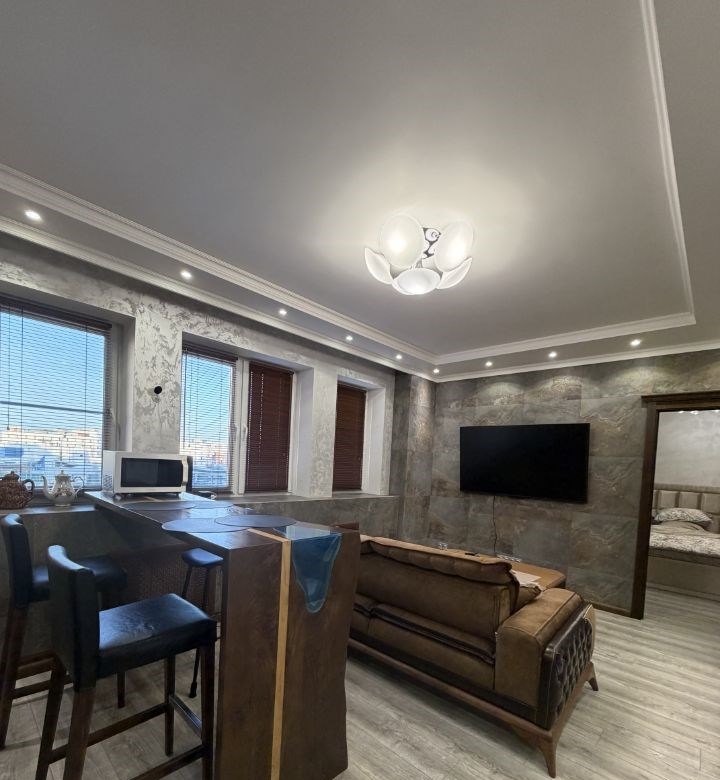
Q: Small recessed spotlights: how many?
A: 9